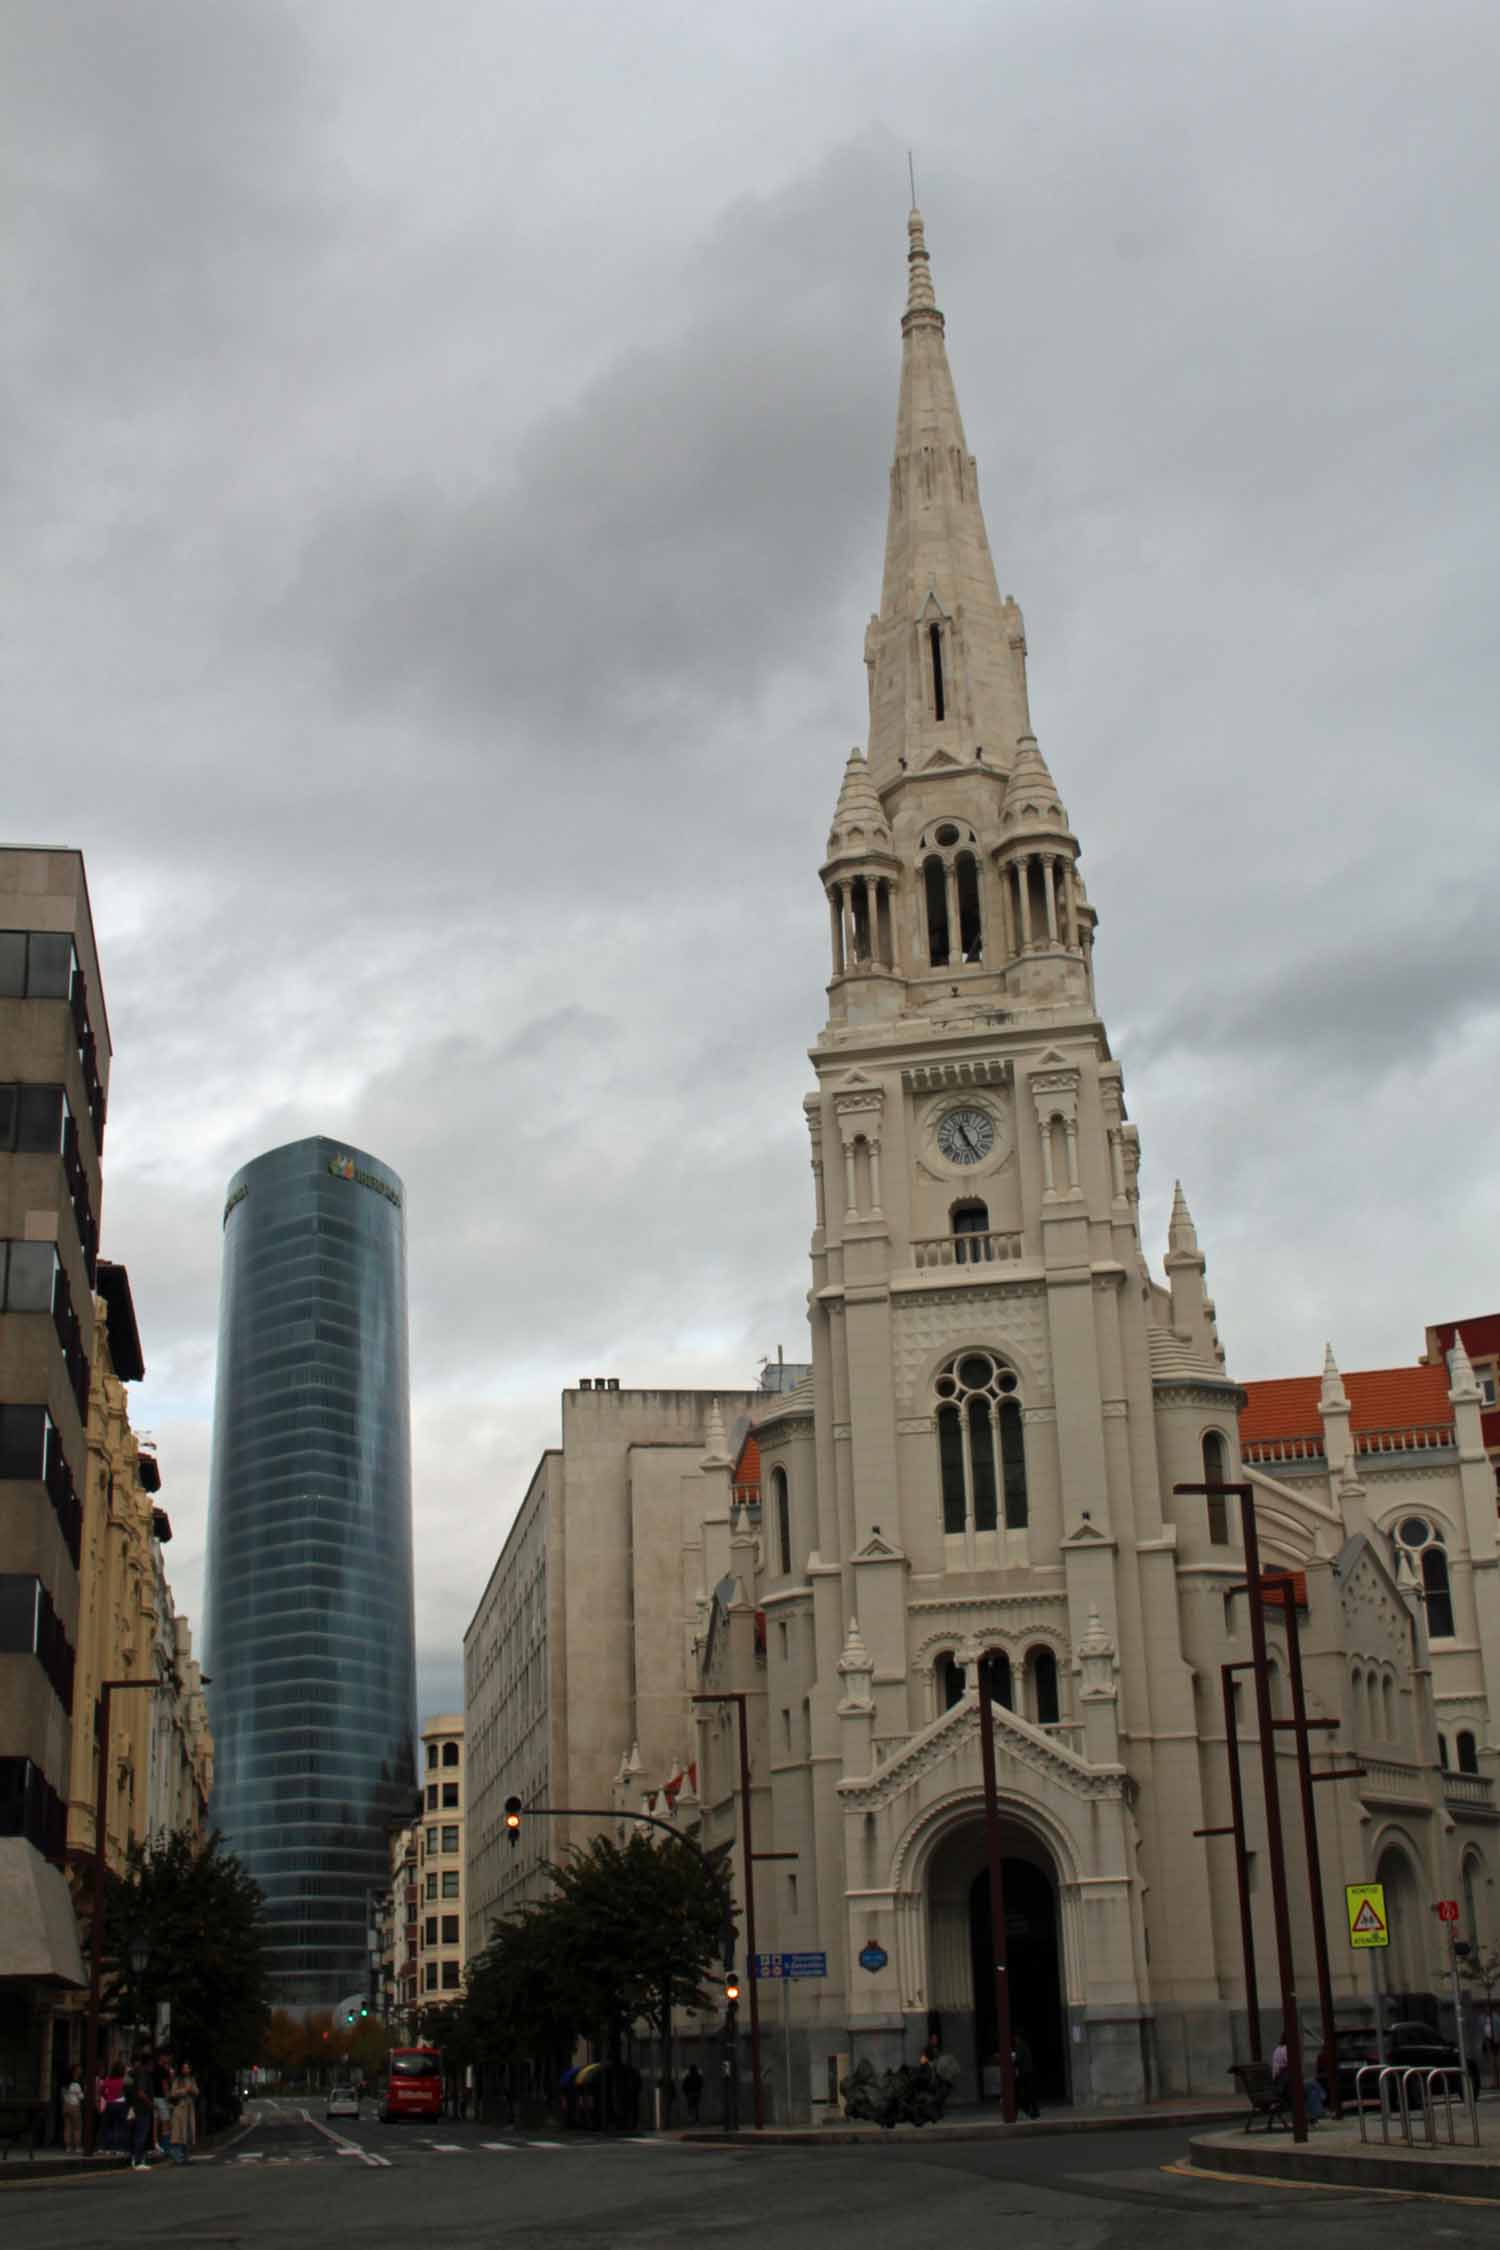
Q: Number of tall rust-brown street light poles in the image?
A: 6